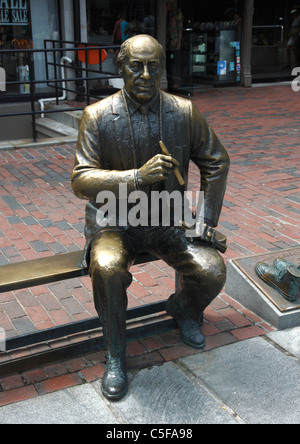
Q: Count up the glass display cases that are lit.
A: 1